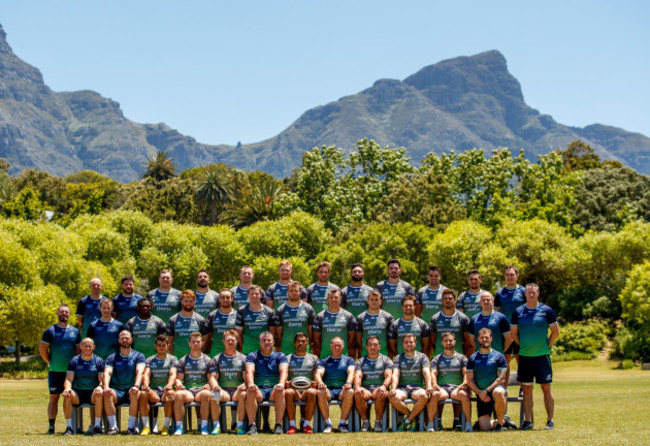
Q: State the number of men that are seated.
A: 11